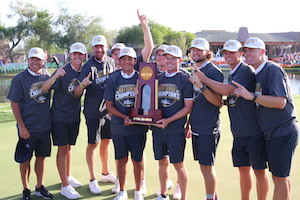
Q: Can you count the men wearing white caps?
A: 10